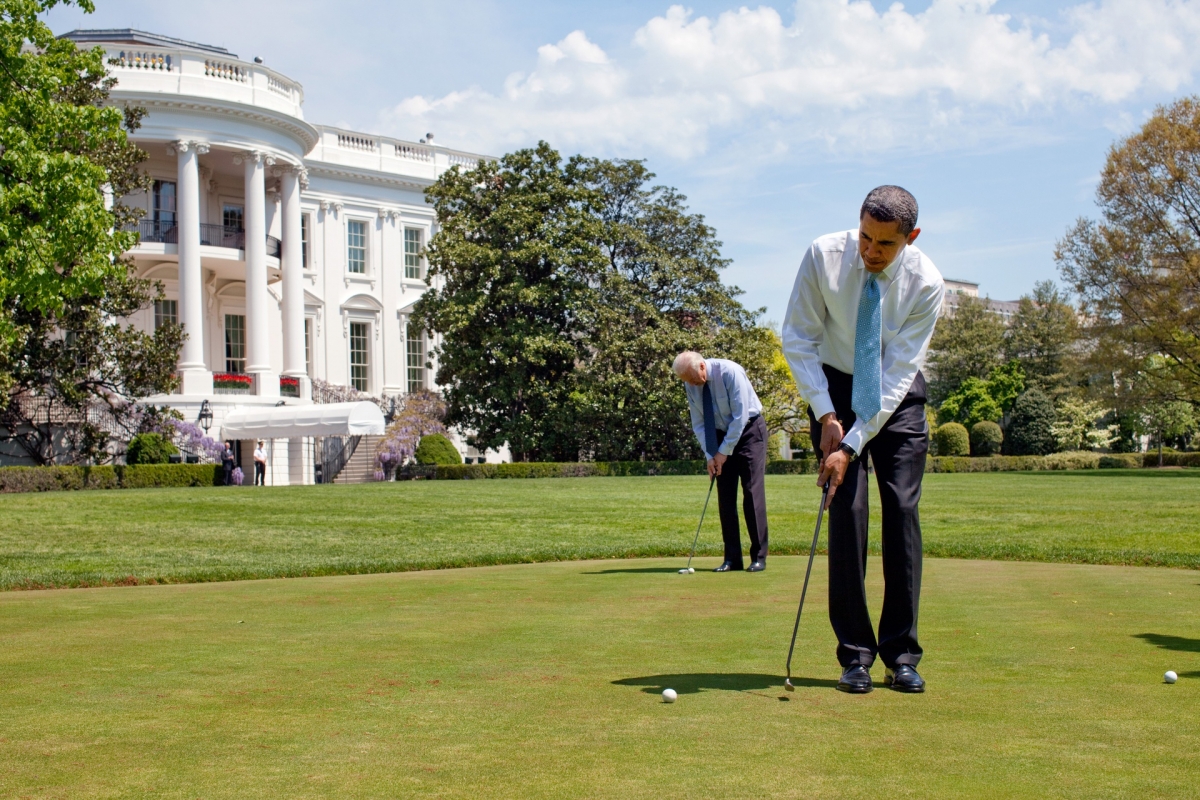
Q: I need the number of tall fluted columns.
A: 3